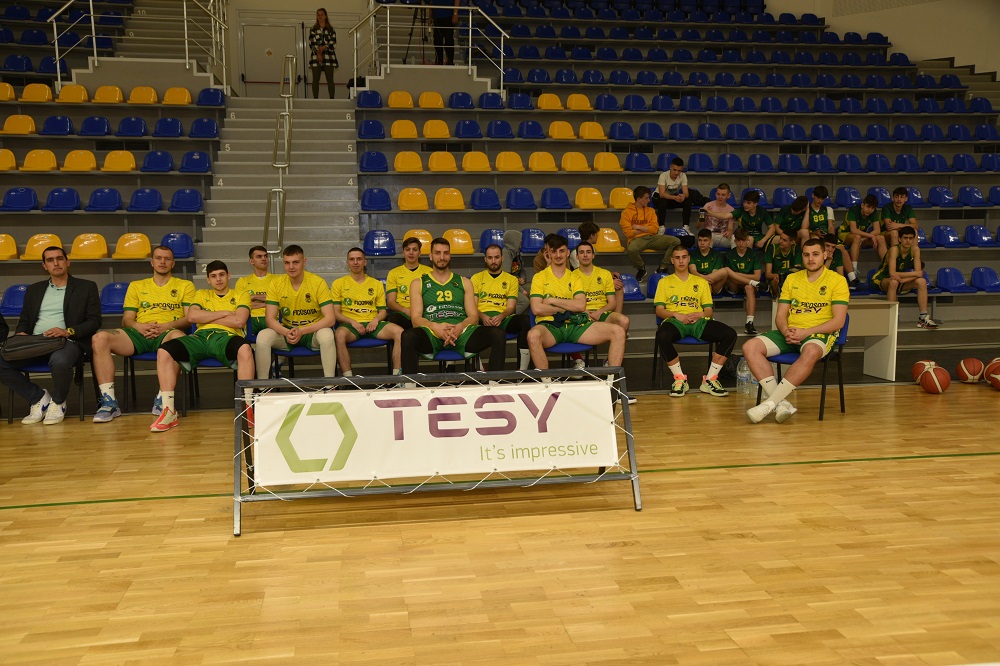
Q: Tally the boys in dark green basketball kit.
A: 10